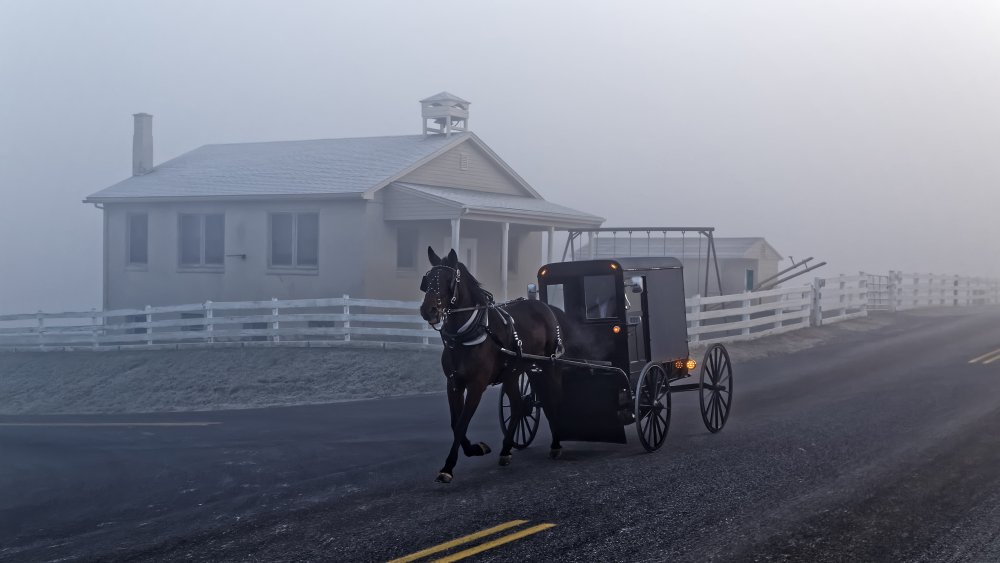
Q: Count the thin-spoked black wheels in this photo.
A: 3